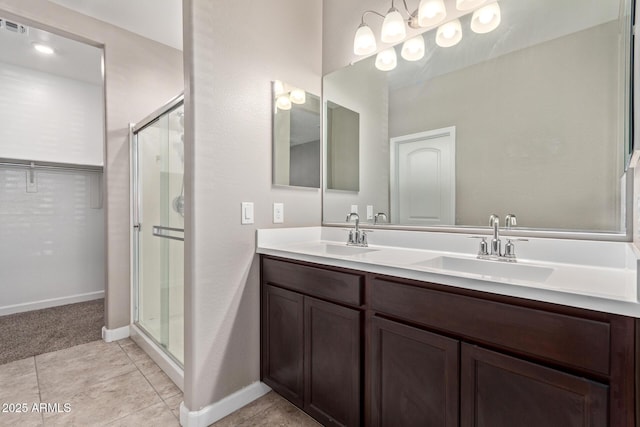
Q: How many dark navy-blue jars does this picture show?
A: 0